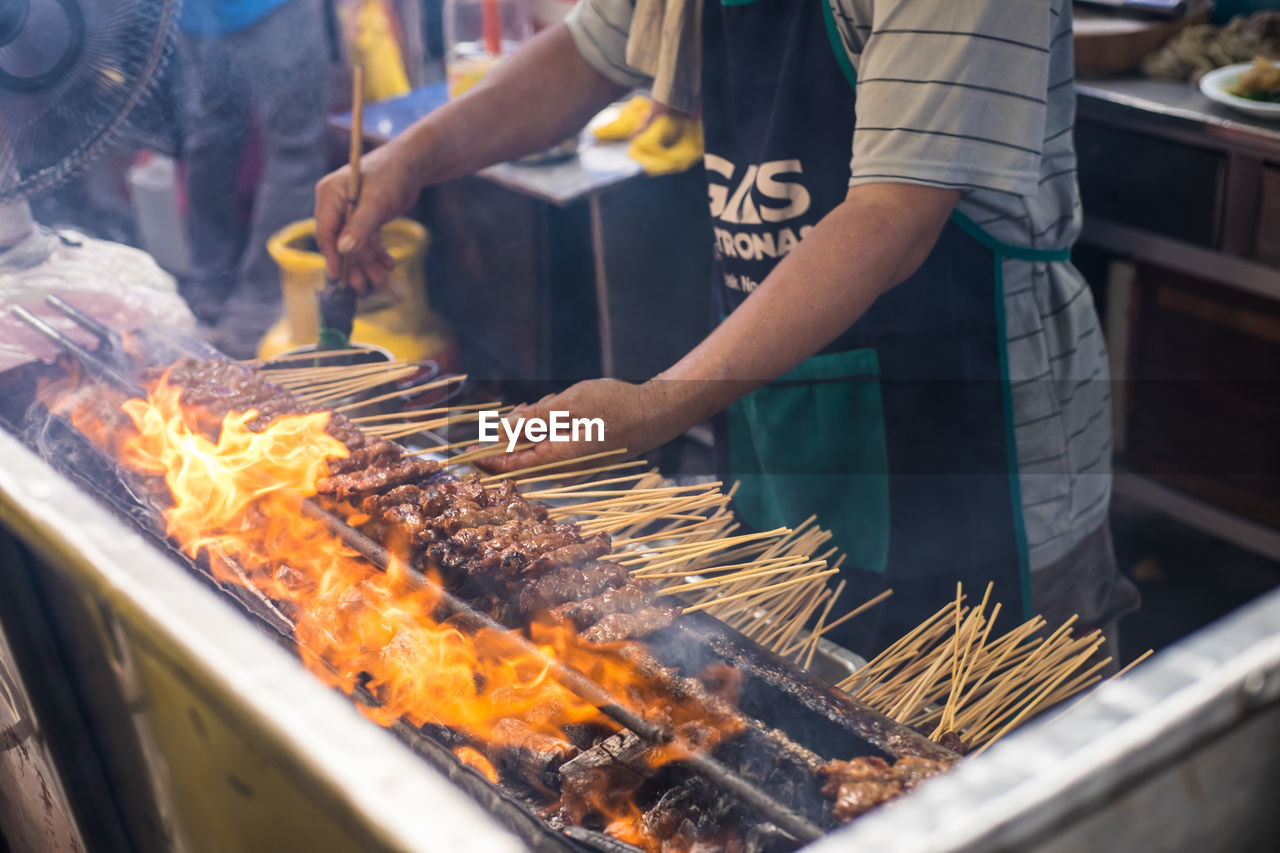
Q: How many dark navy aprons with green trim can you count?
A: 1